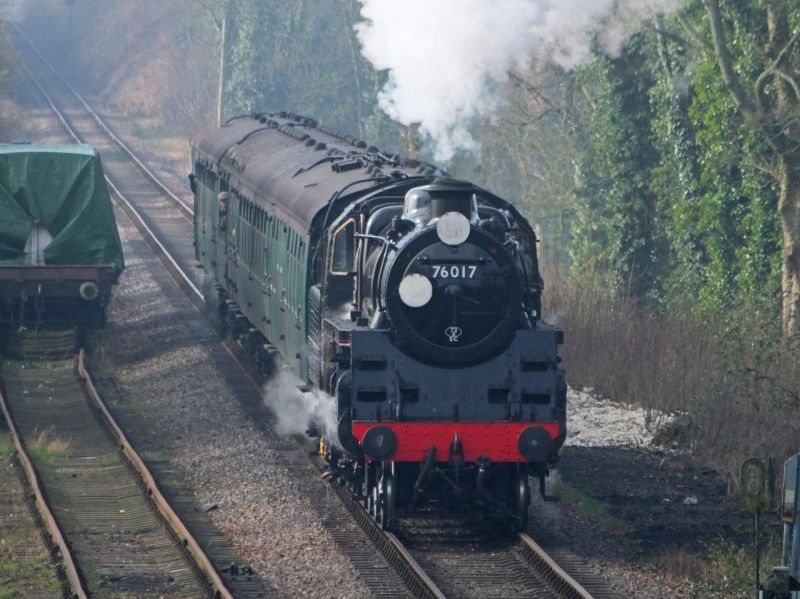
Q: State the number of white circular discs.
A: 2